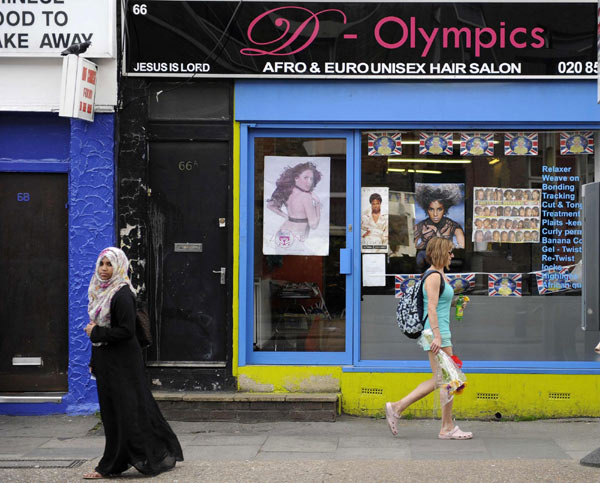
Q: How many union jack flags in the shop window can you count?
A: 9